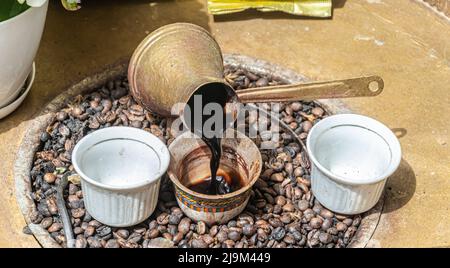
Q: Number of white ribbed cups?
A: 2